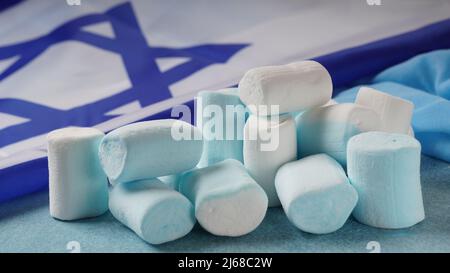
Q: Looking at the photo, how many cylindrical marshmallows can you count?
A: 11